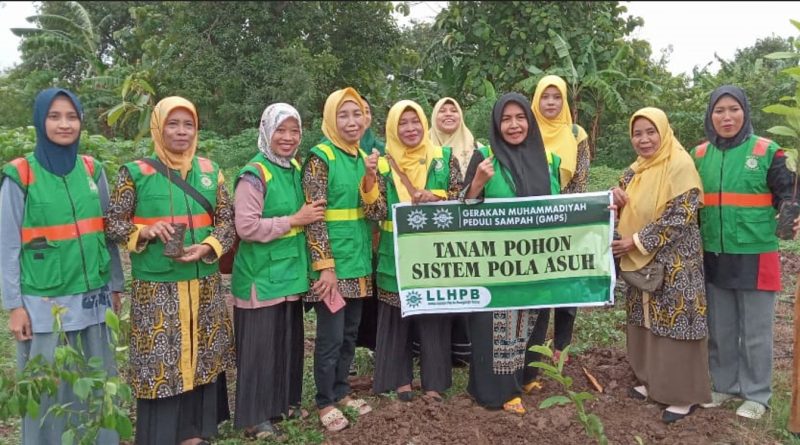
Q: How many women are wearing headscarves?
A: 11